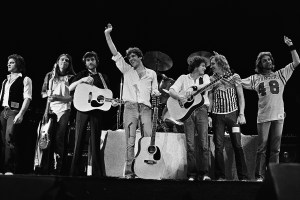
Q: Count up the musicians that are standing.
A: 7